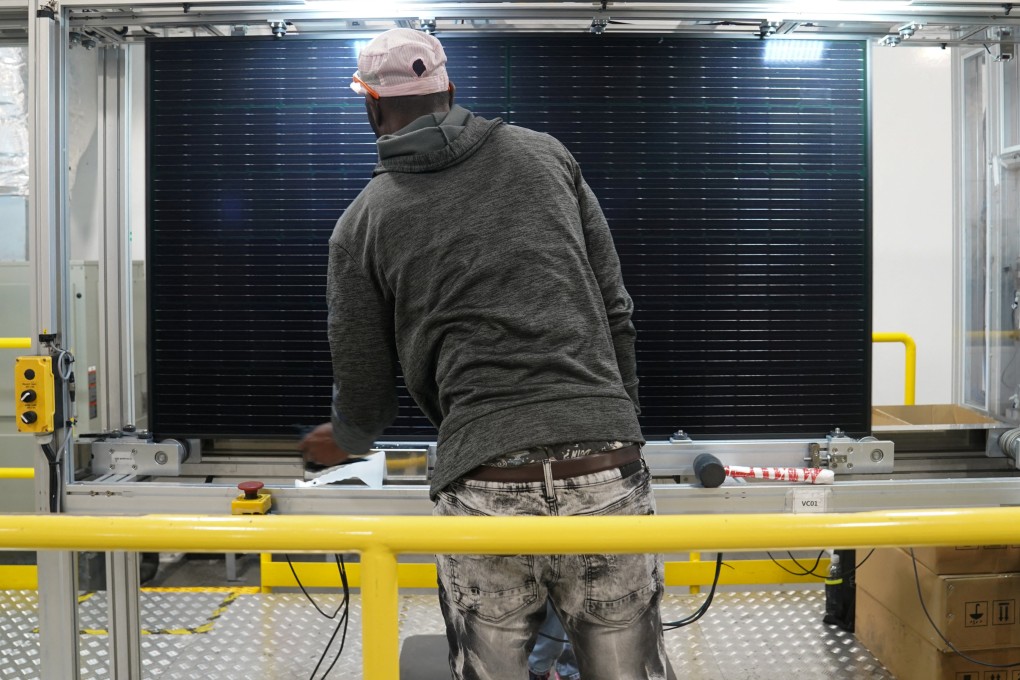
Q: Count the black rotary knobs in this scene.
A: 2